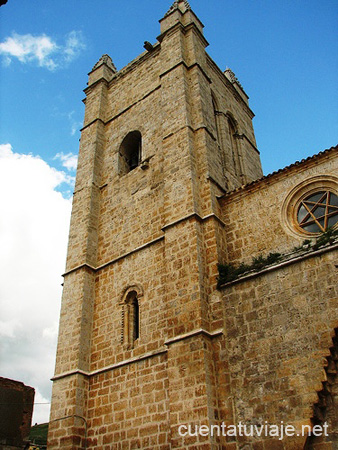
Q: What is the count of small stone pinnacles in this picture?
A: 3